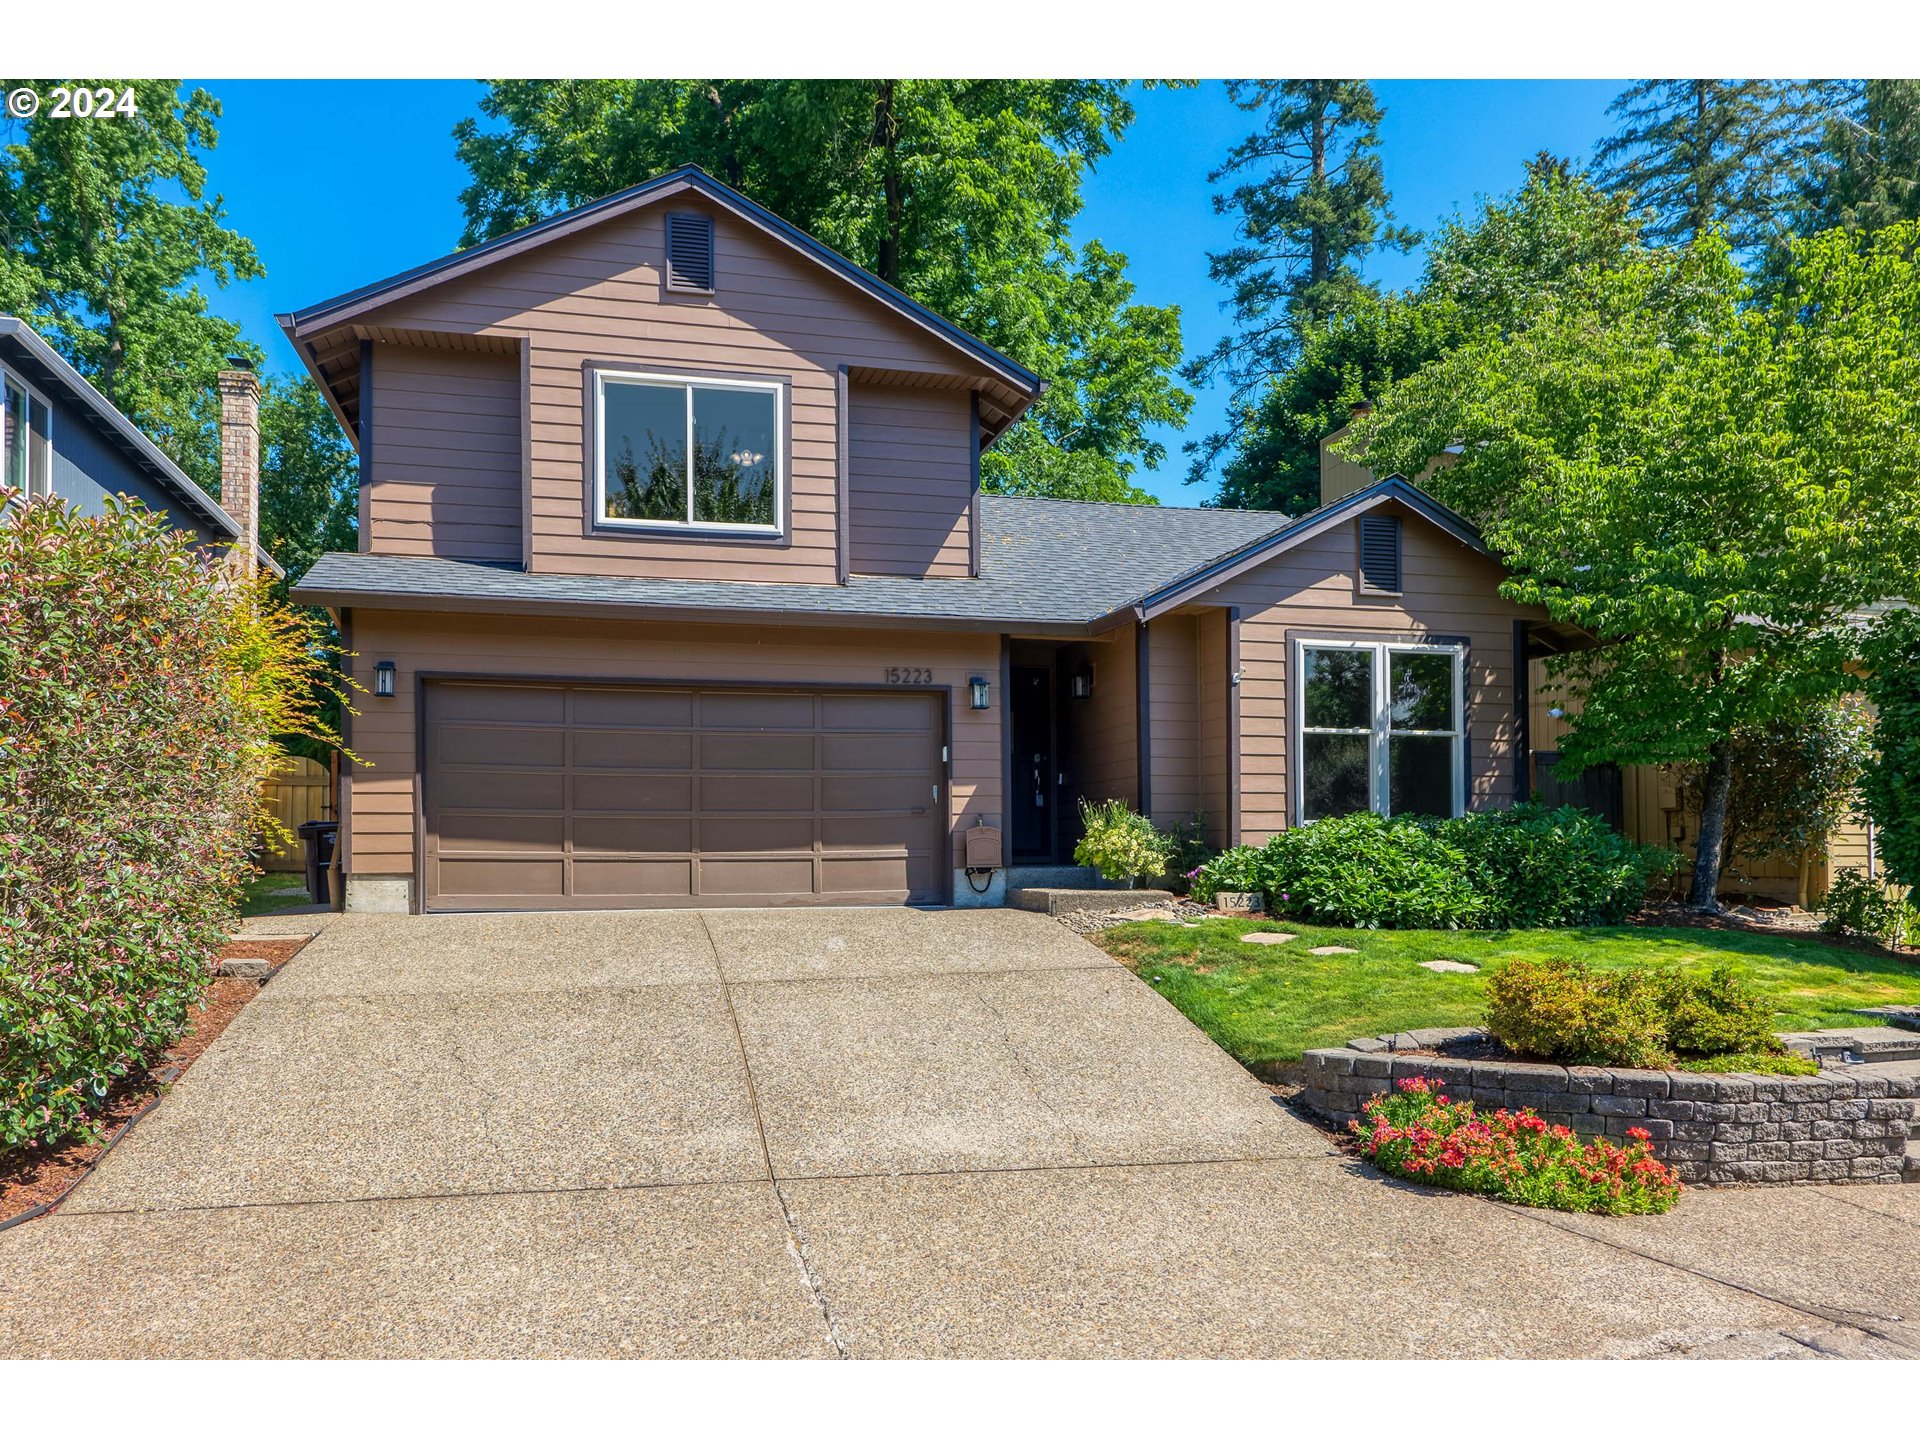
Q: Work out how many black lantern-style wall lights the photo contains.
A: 3